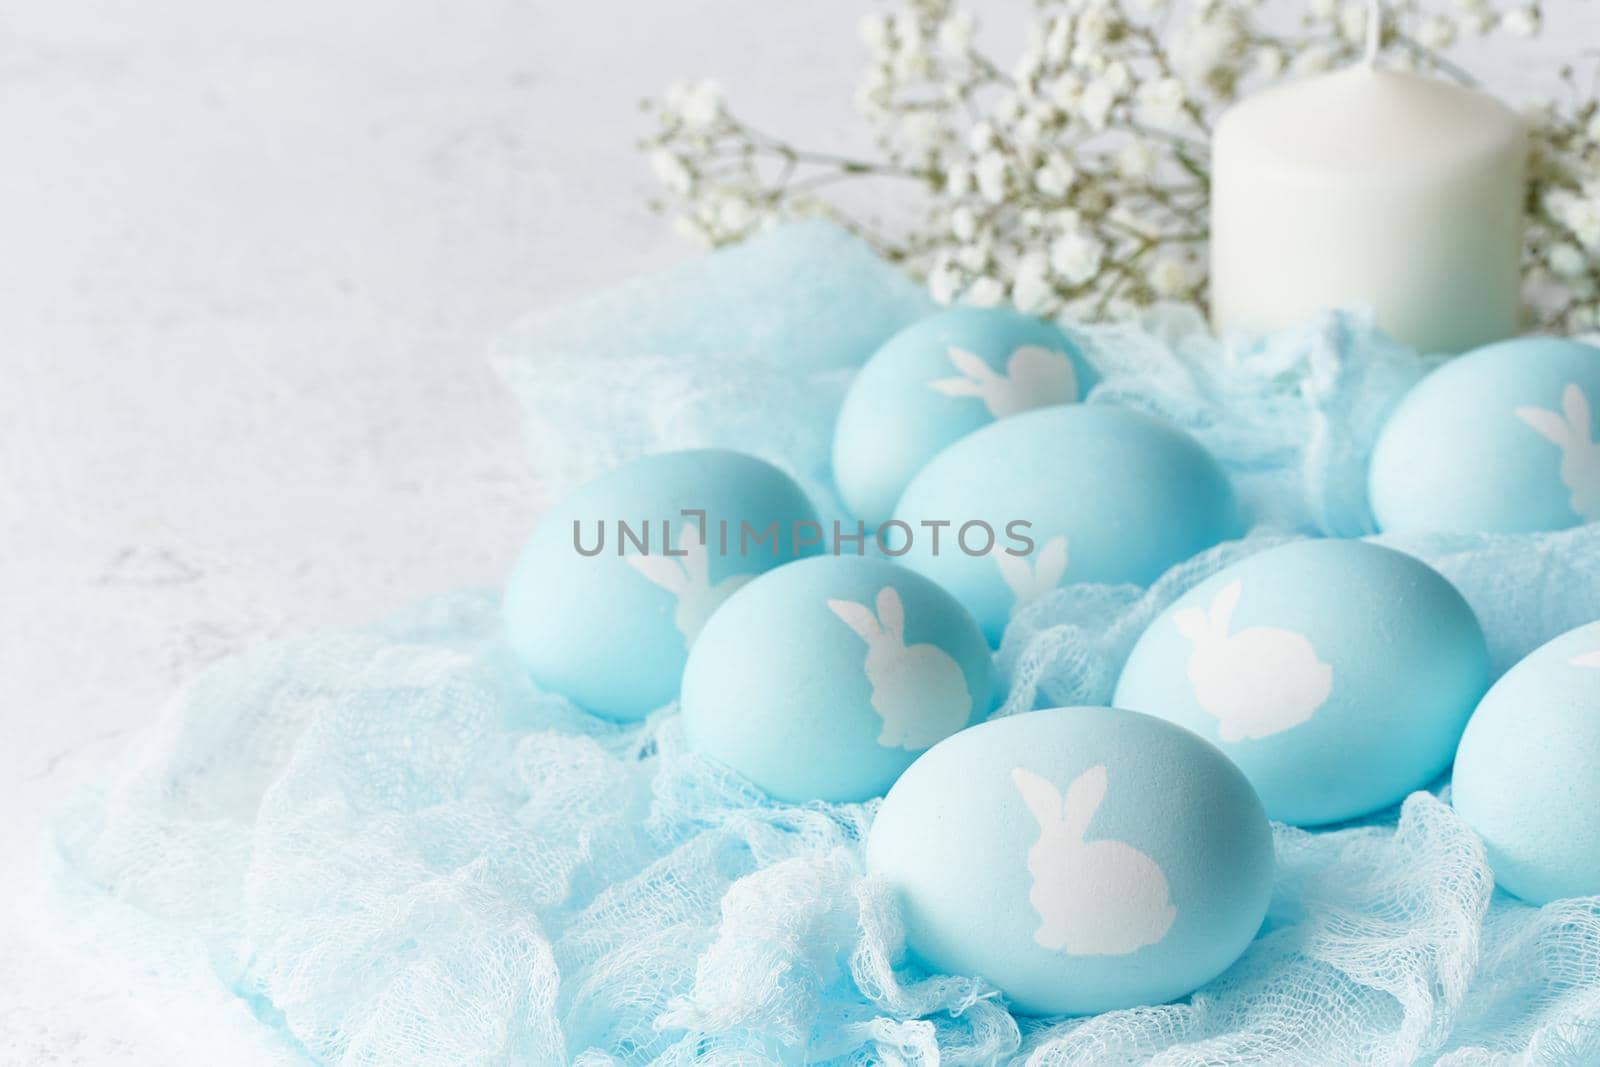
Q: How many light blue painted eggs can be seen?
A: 8